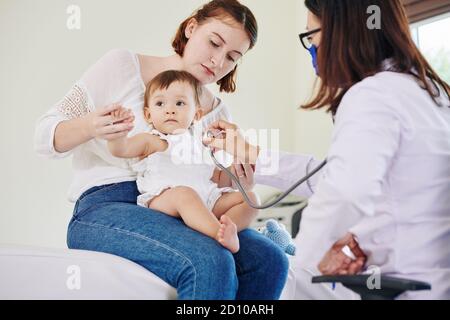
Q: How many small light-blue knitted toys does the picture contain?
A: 1